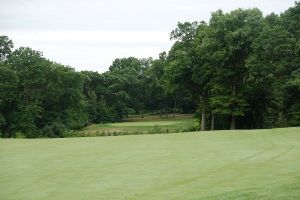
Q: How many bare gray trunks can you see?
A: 3